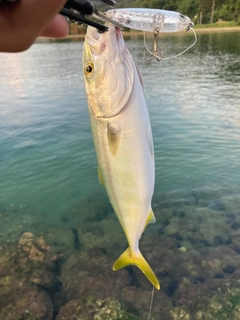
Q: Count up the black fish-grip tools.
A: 1